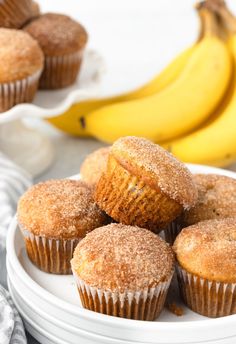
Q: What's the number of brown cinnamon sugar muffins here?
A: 9